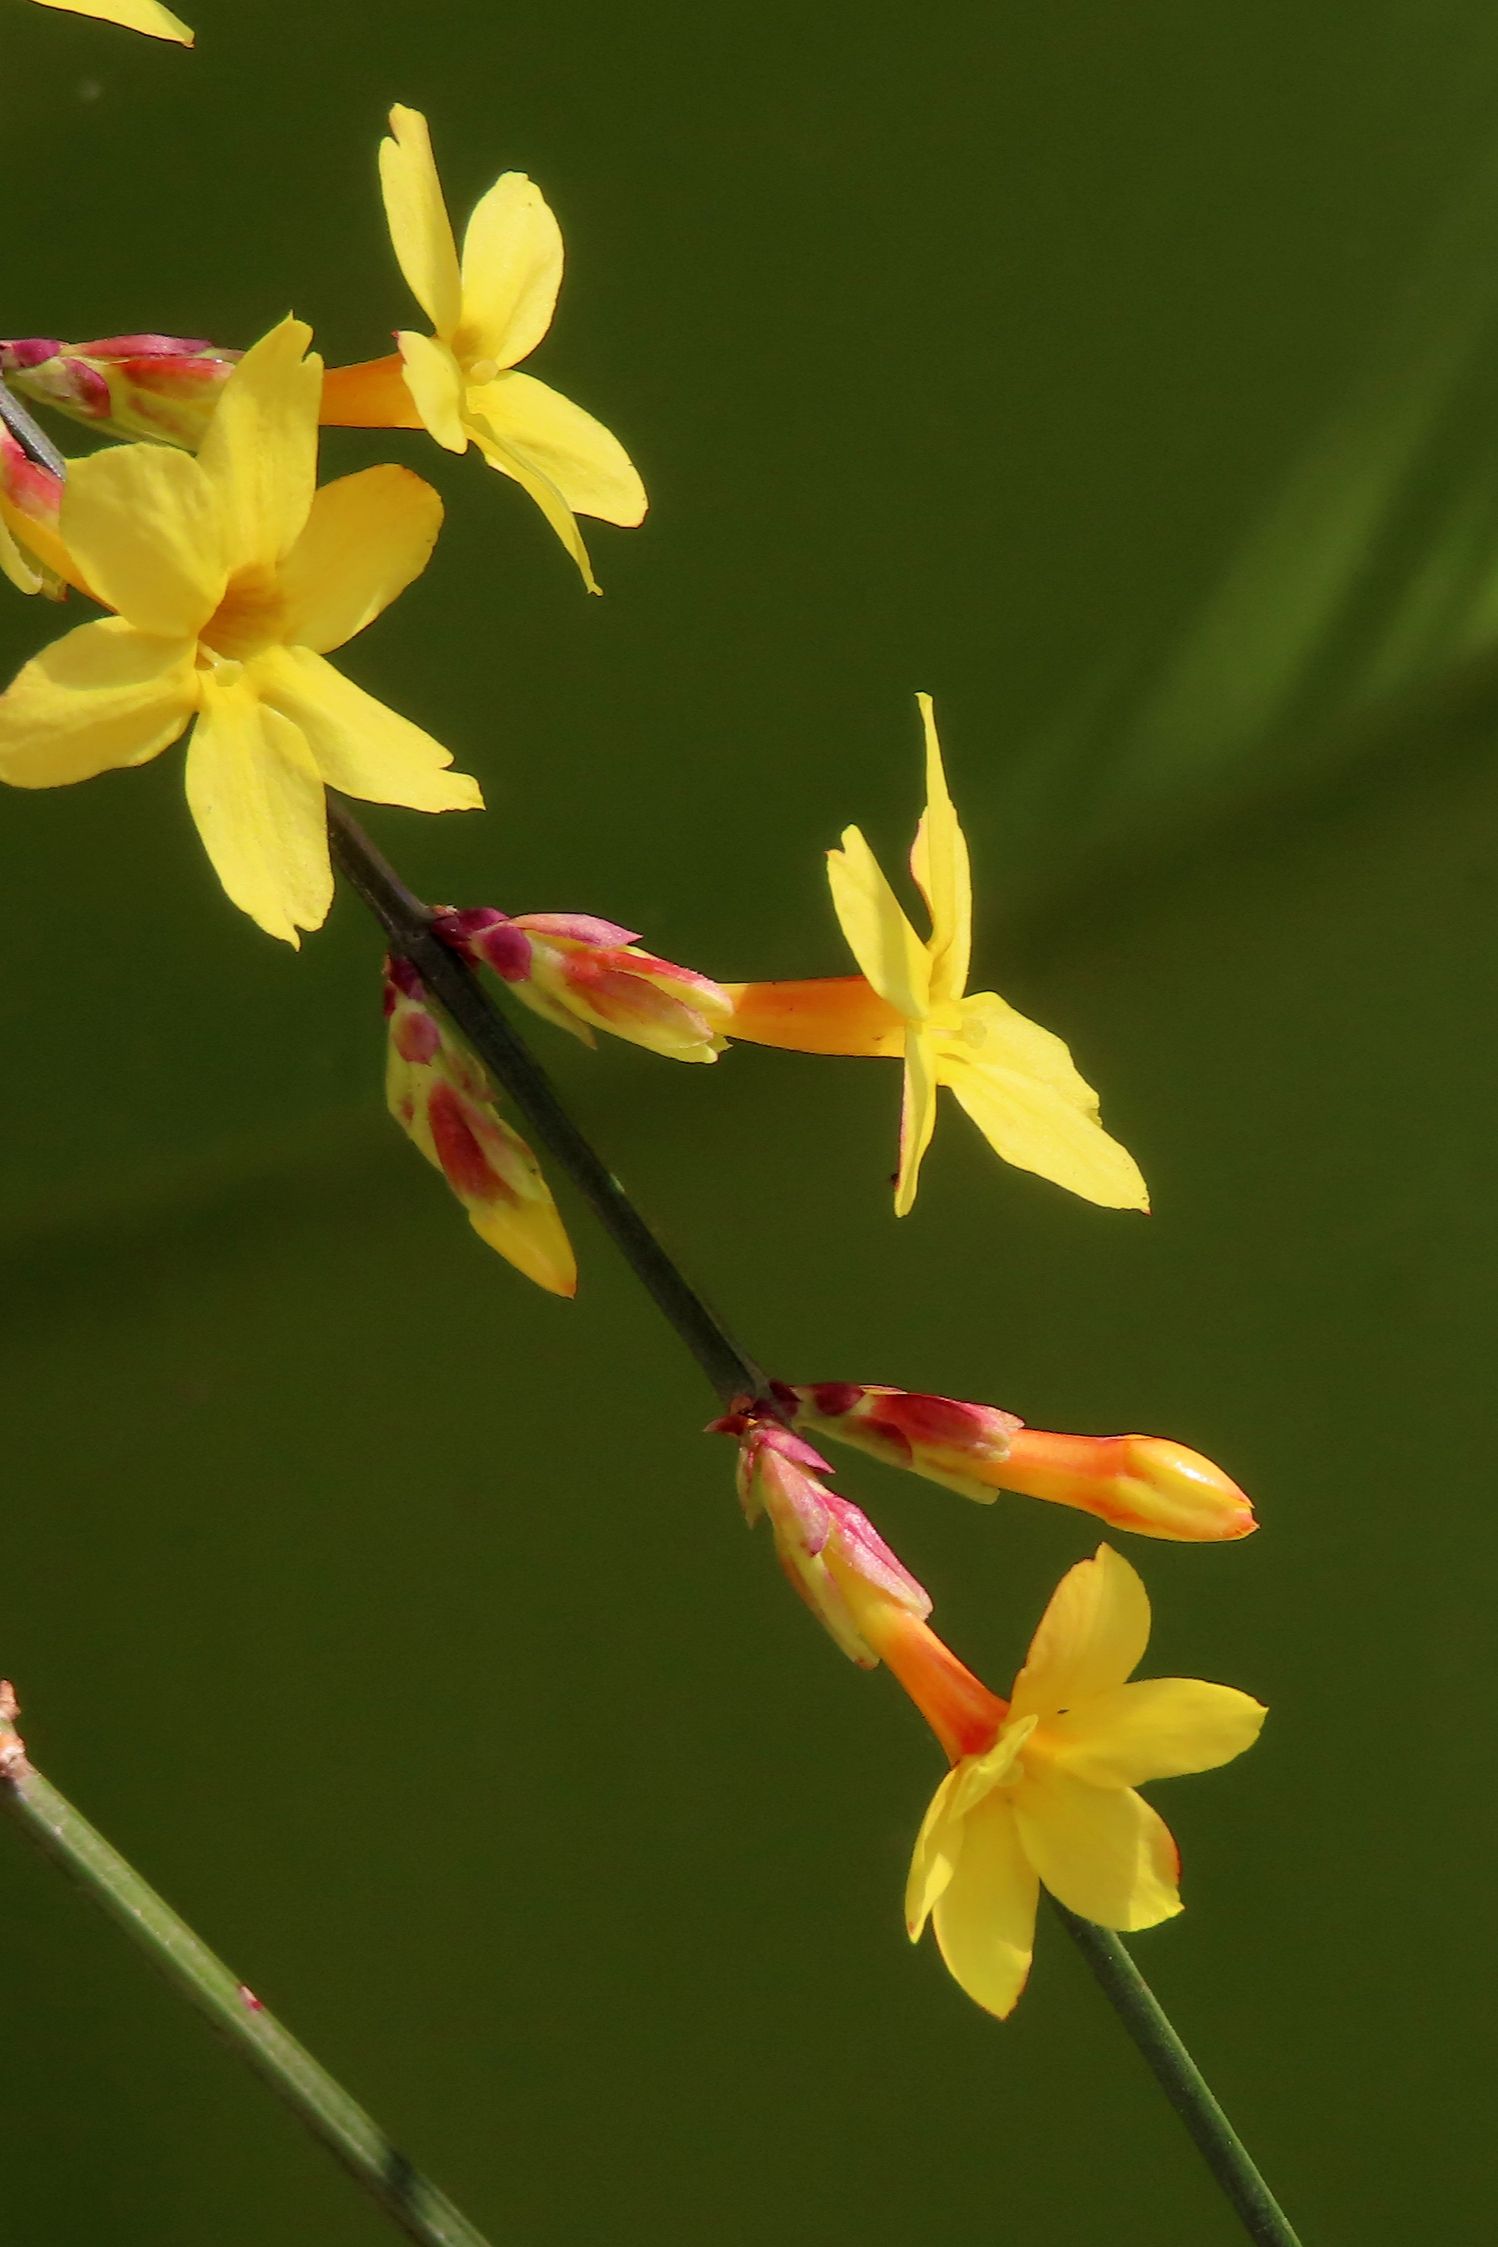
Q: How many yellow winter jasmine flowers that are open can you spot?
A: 4